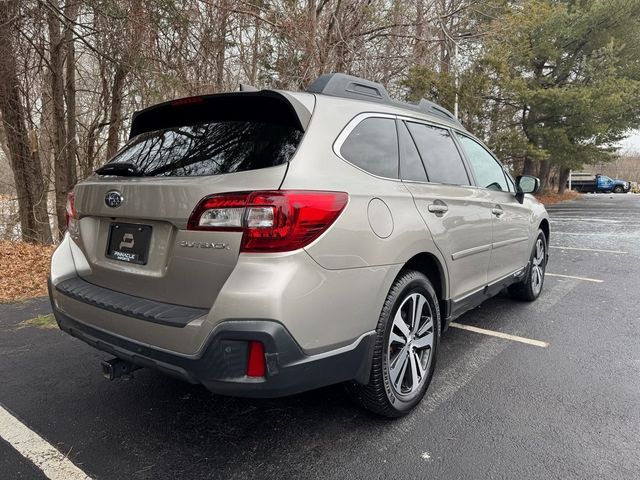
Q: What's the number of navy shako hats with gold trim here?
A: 0